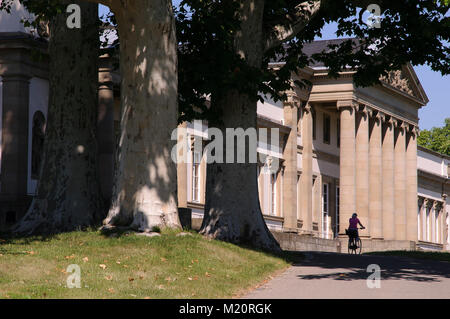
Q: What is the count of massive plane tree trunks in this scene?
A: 3